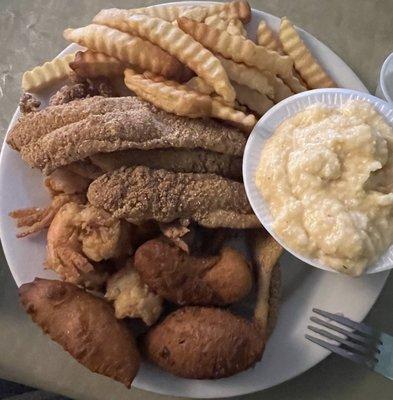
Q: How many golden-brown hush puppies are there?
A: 3